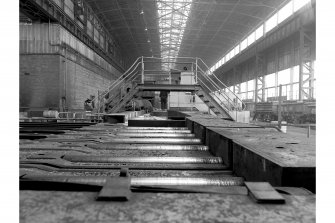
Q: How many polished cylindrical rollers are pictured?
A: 7